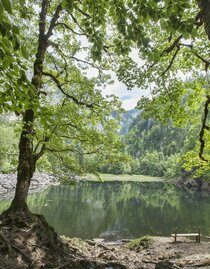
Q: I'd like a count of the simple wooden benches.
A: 1